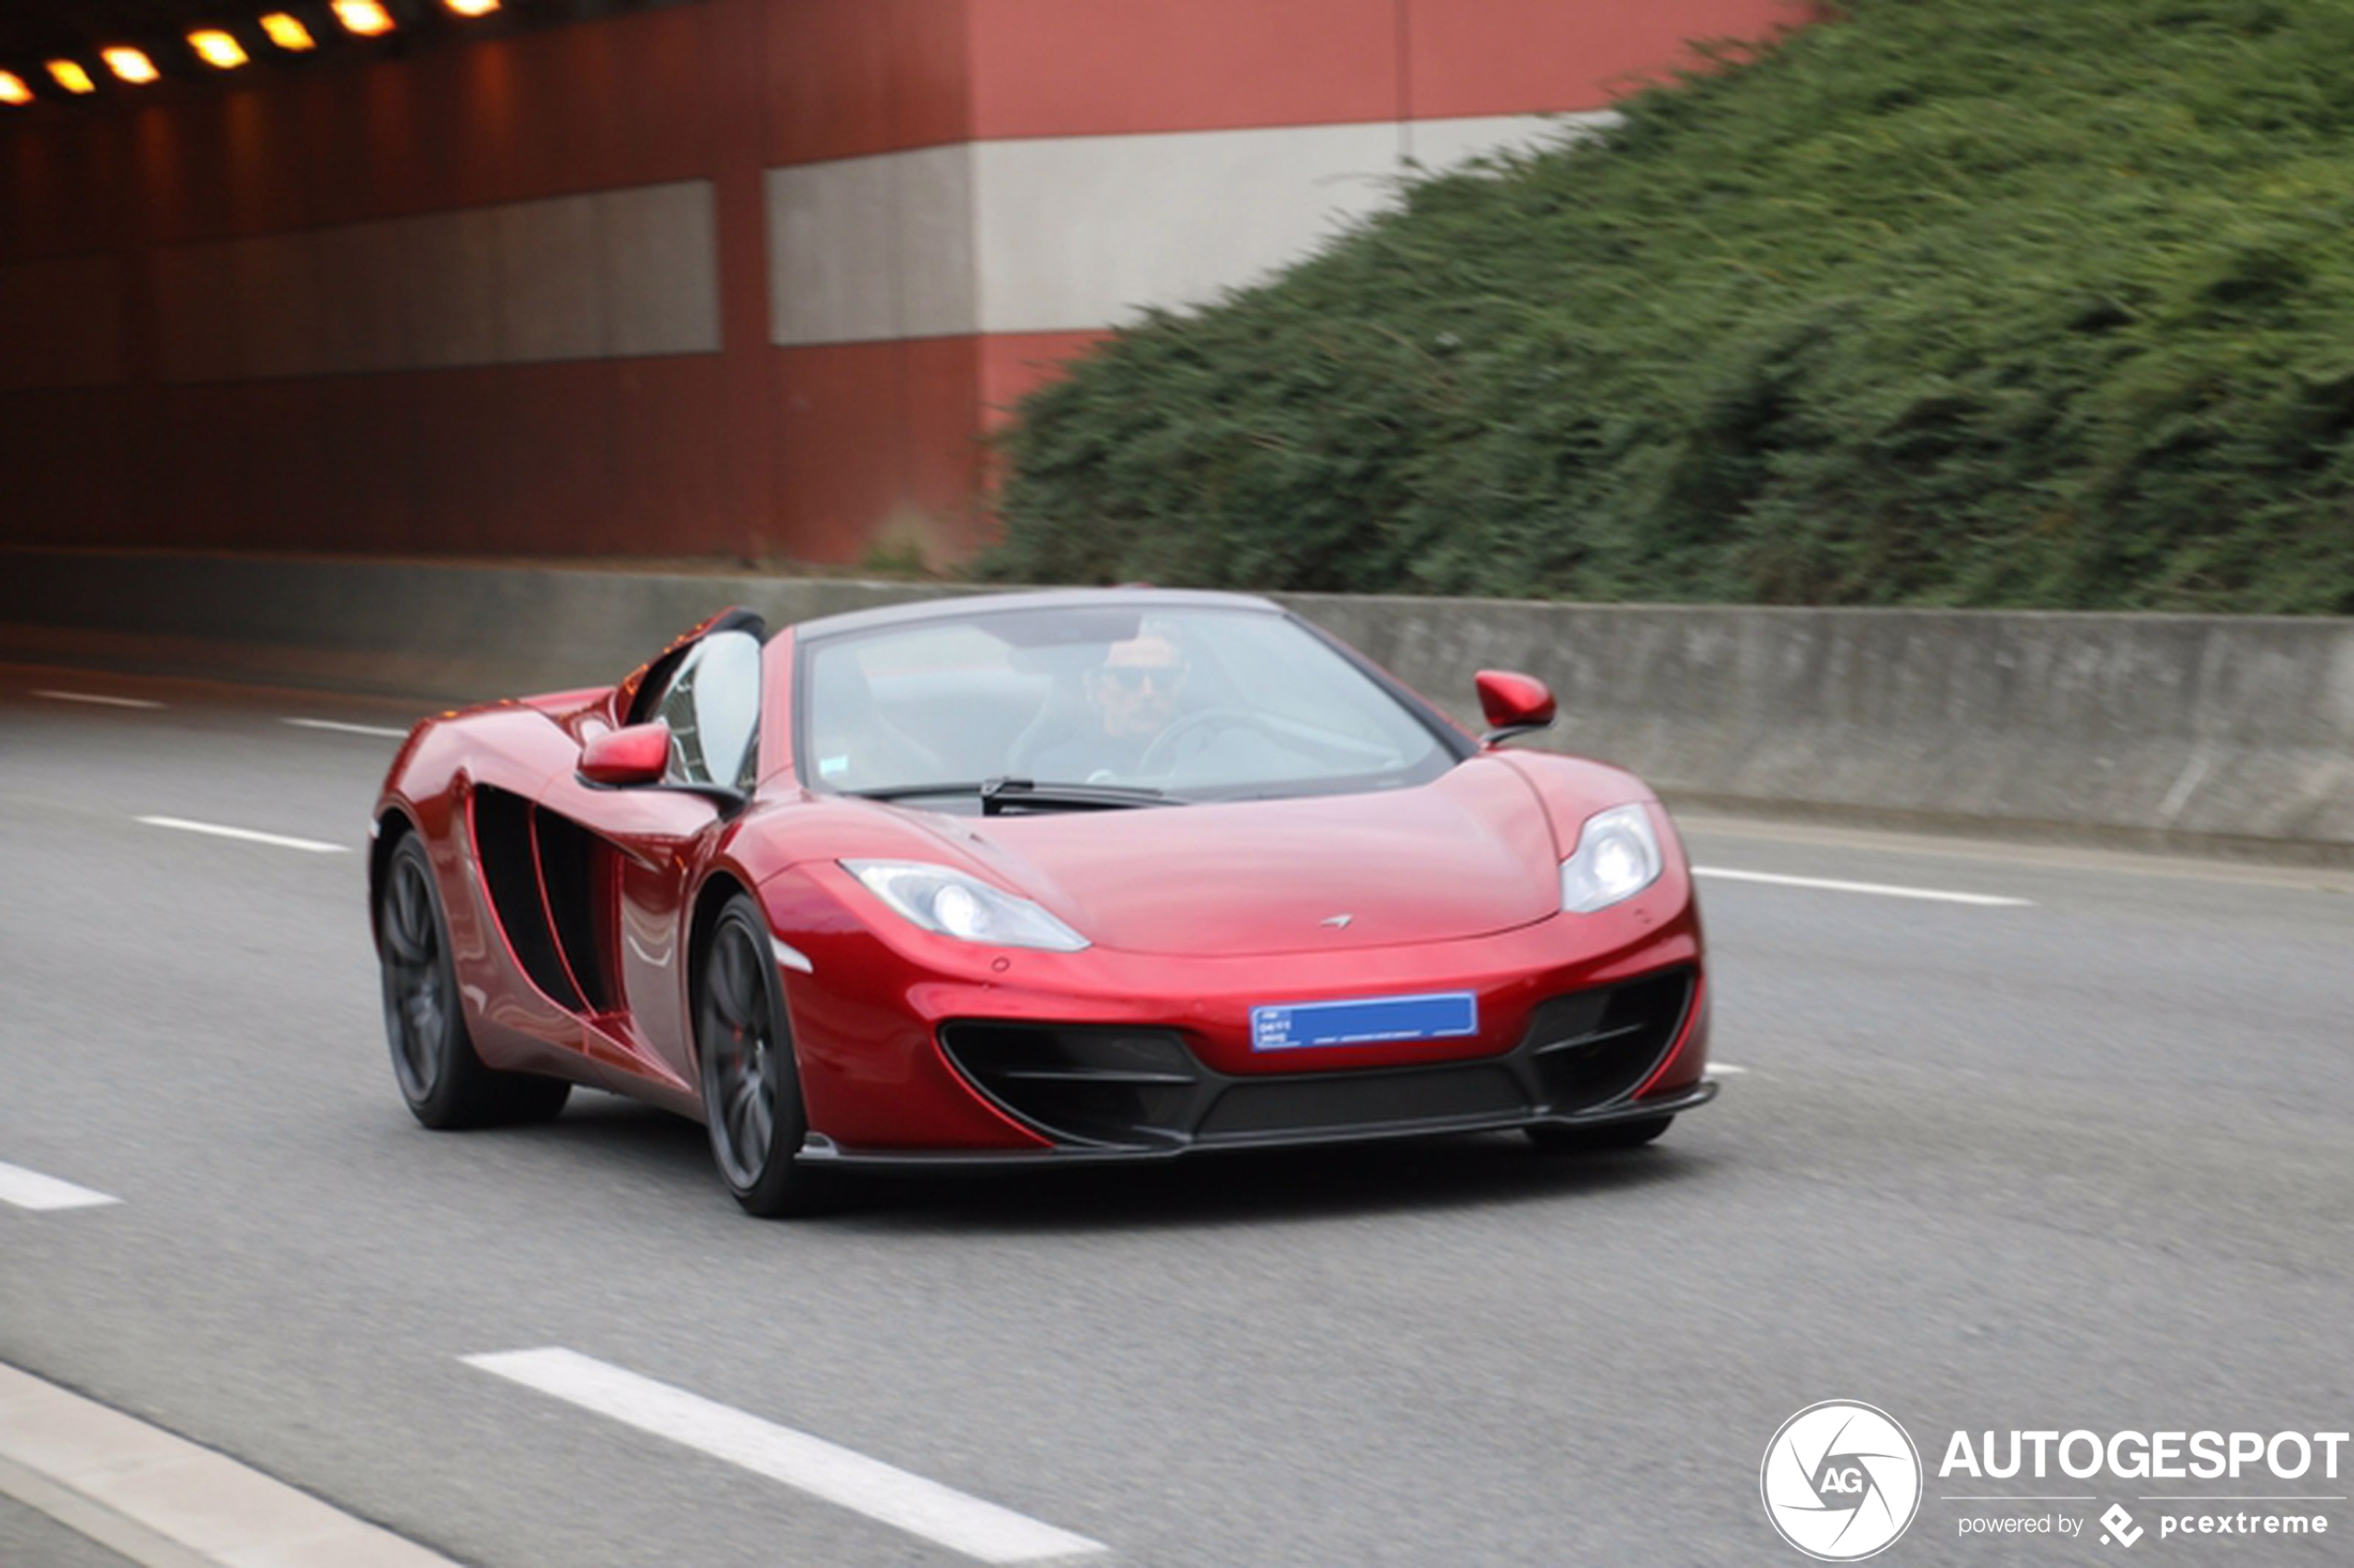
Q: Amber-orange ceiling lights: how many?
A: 7